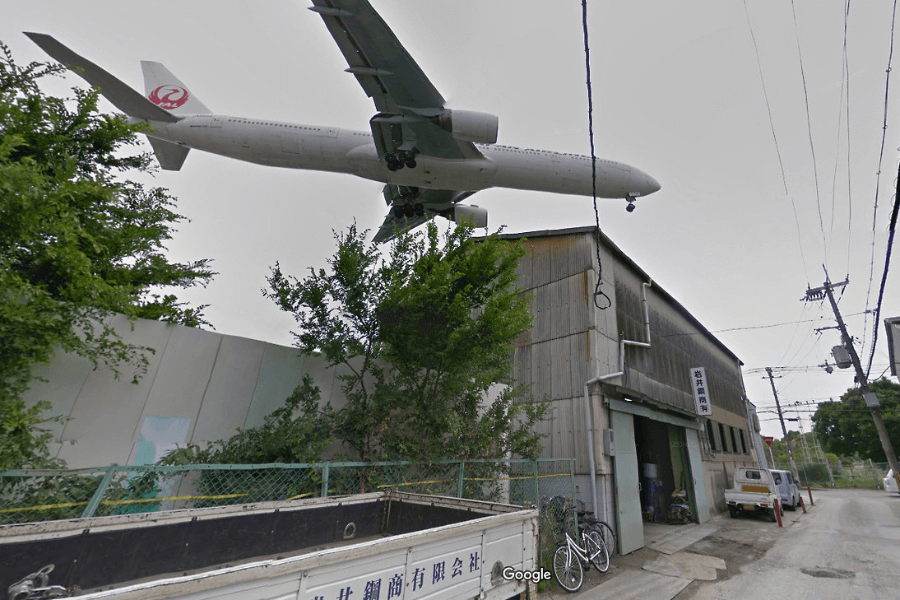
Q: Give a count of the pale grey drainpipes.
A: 1